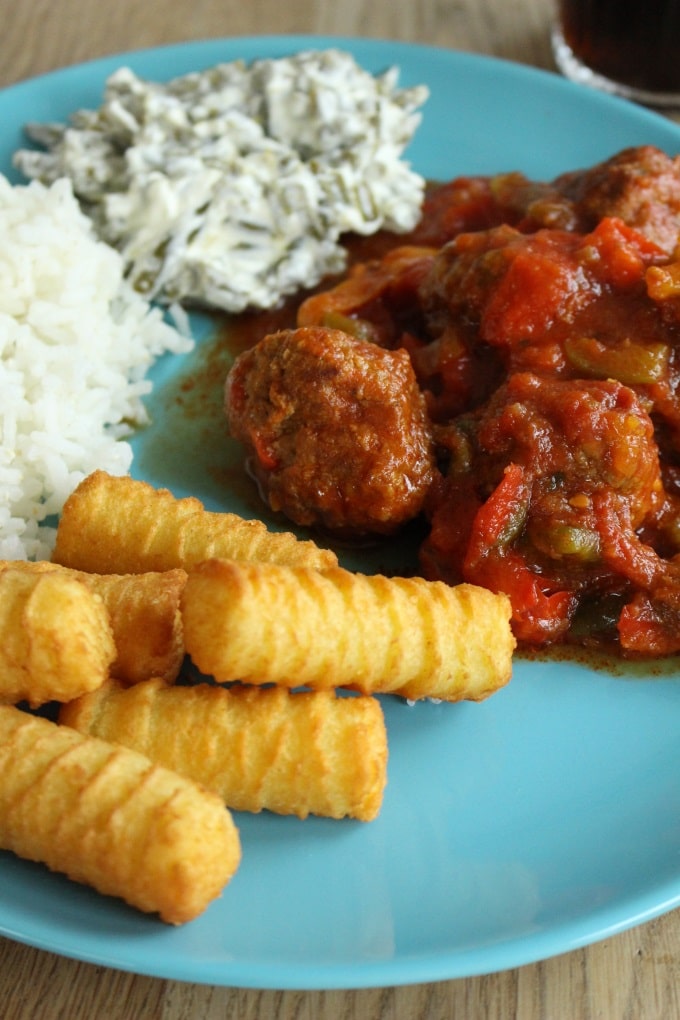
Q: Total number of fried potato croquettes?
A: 6